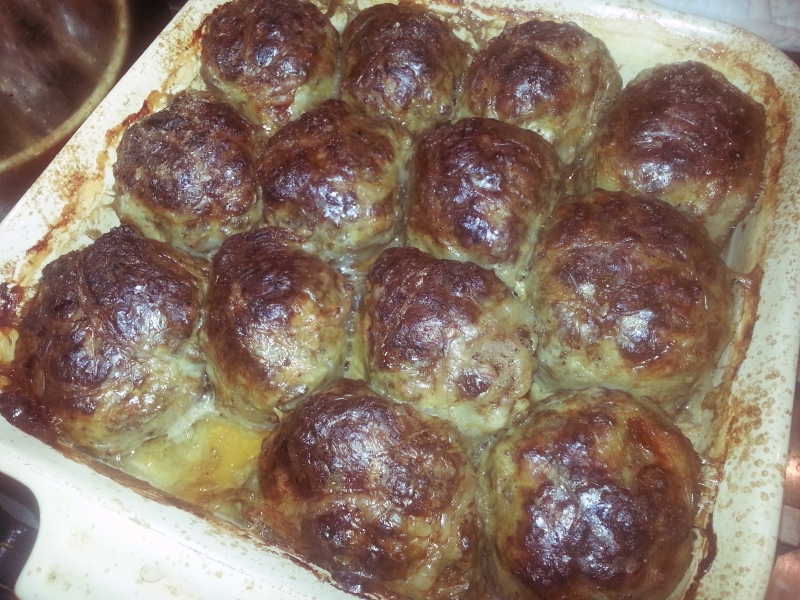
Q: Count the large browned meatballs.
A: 13